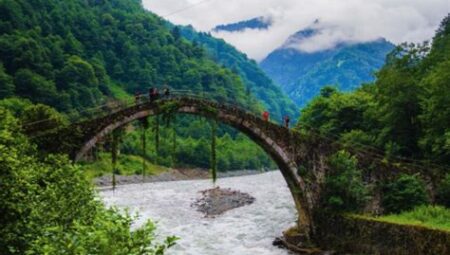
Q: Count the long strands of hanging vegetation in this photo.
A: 5